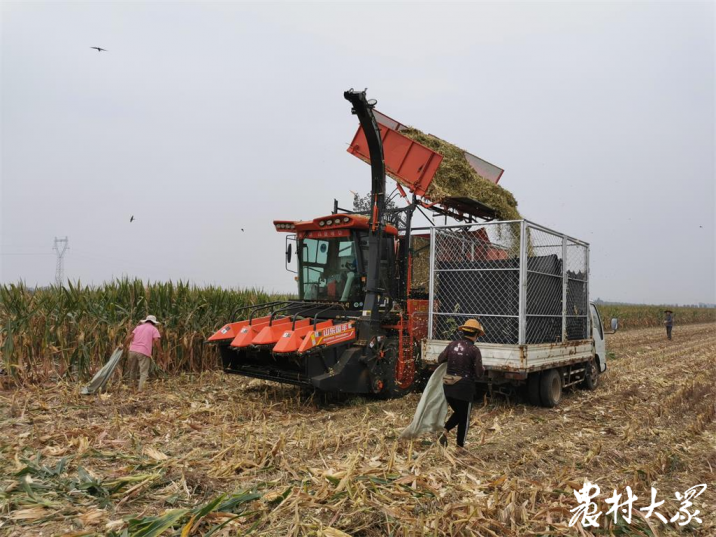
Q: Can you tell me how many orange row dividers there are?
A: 5